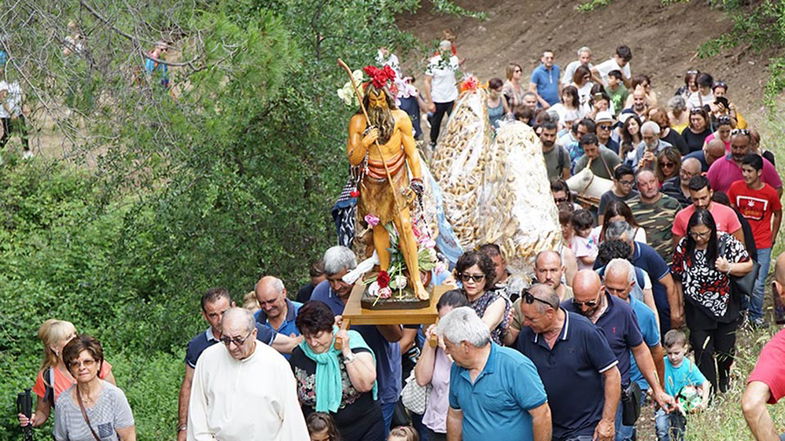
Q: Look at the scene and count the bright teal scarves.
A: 1